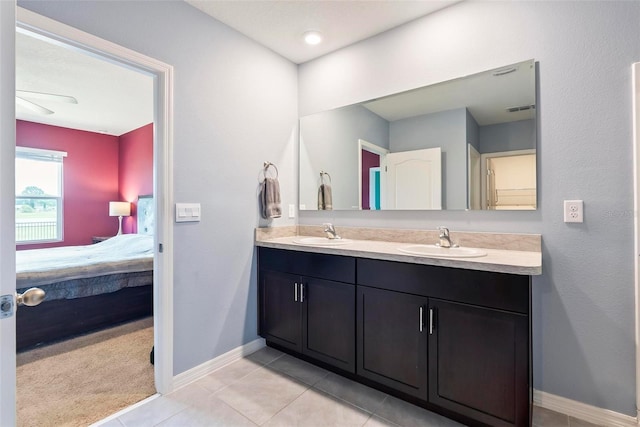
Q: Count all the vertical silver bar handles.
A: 4